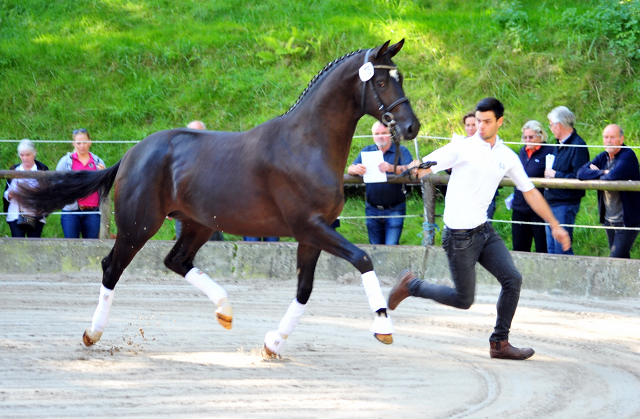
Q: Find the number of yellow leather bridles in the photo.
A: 0